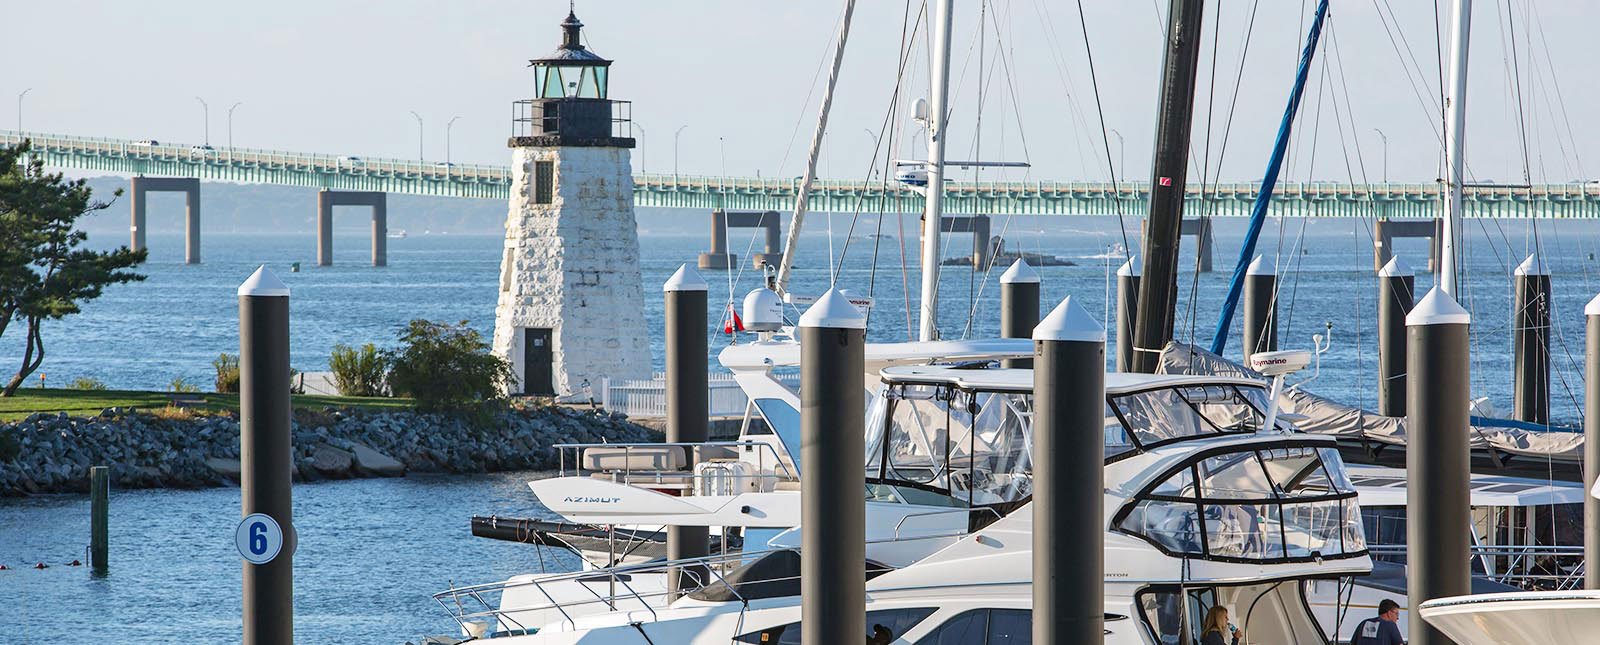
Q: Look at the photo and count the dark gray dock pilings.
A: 11